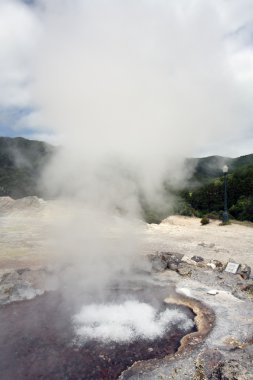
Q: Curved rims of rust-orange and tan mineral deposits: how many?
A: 1